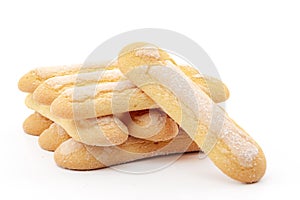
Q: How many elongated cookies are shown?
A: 9